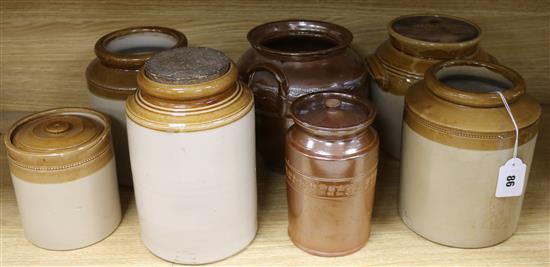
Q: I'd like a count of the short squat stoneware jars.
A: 1